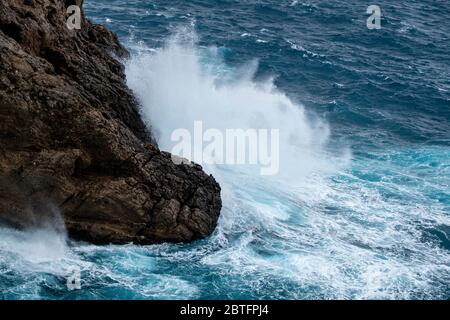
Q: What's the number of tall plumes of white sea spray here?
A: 1